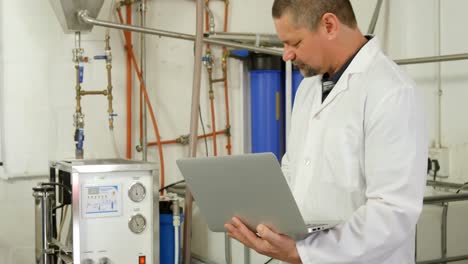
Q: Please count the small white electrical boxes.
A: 1